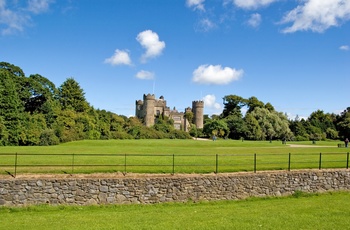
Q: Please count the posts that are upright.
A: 9